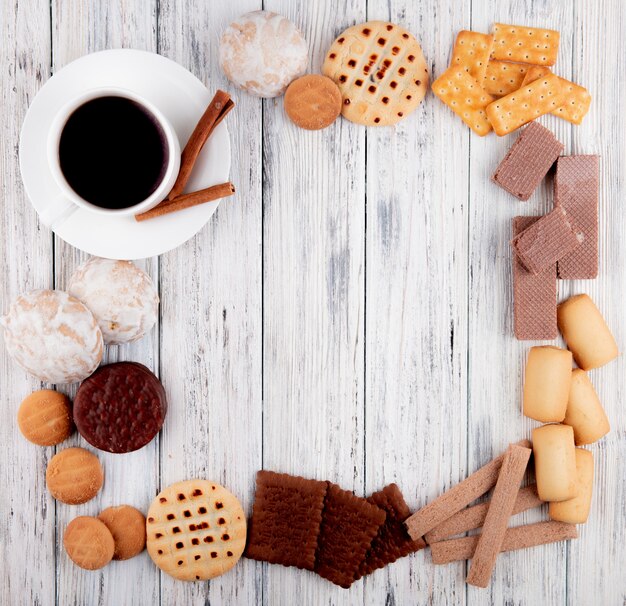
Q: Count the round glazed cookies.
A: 3